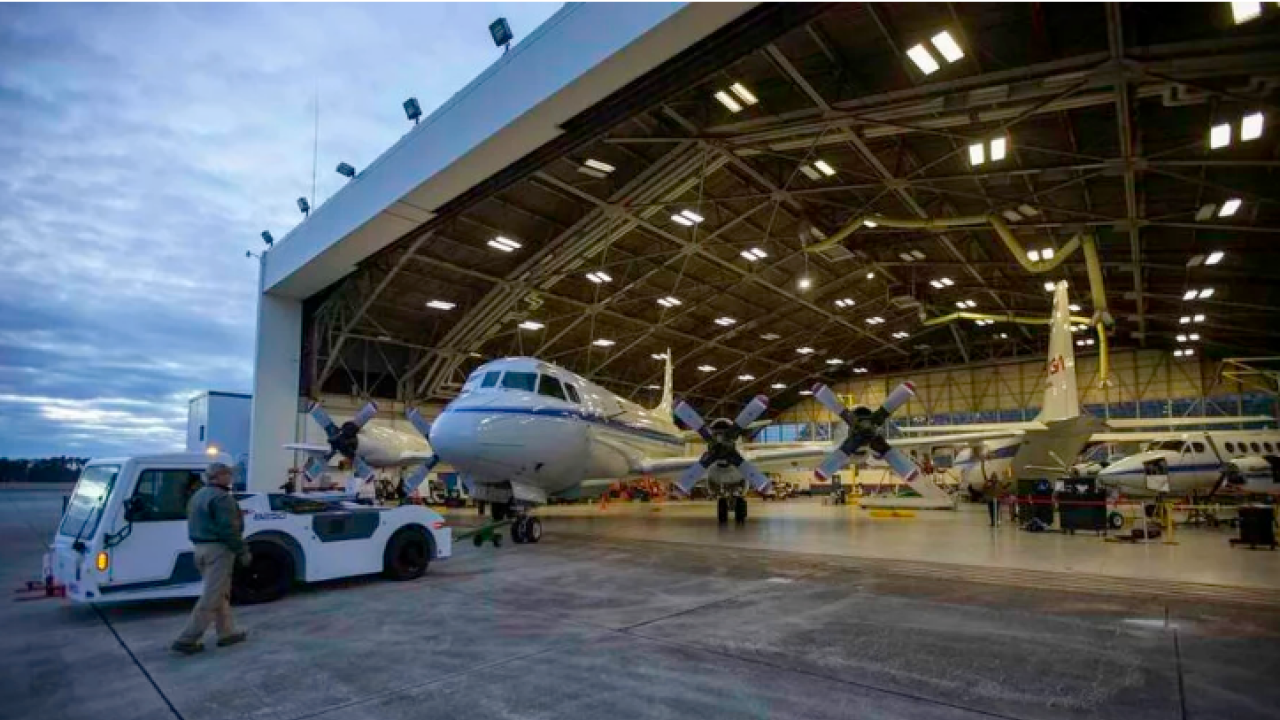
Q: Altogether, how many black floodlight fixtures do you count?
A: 5